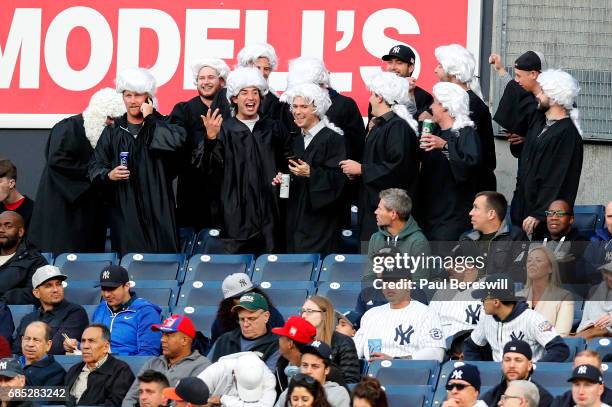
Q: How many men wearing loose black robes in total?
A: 13